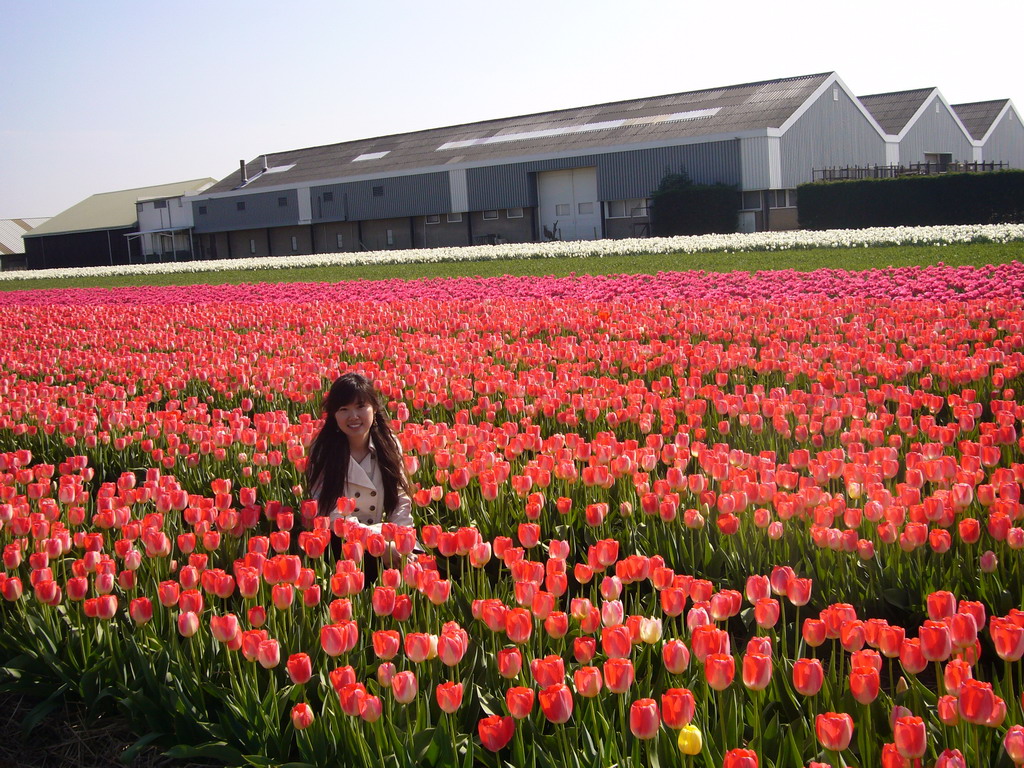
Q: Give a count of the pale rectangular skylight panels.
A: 3